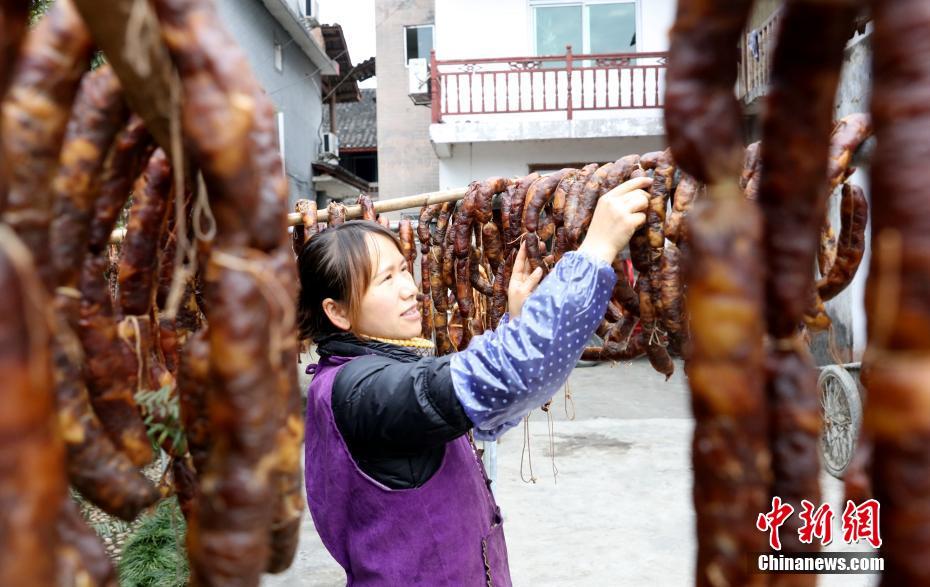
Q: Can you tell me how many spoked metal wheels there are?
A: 1